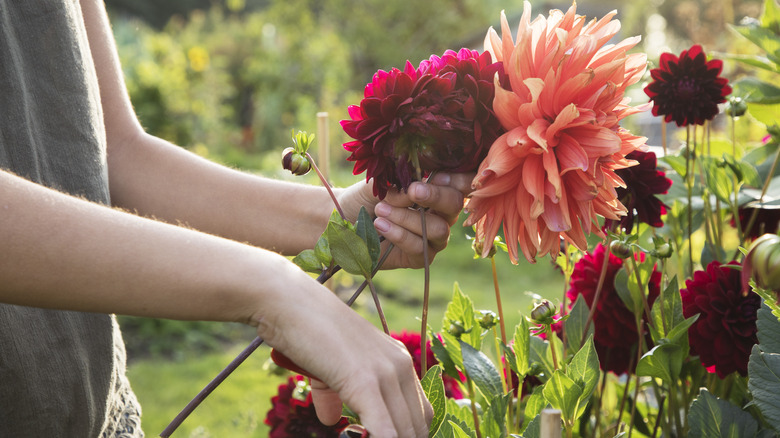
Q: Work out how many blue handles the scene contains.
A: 0